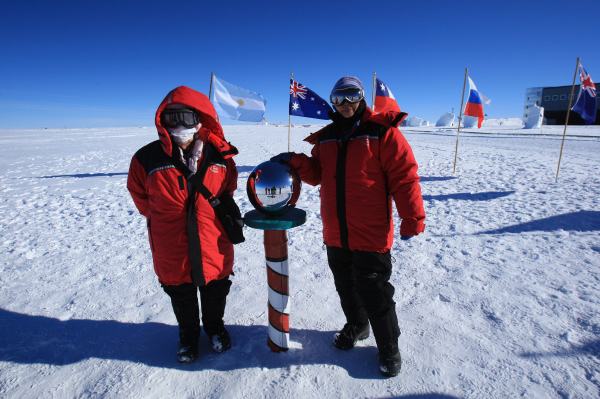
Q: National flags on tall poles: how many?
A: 5